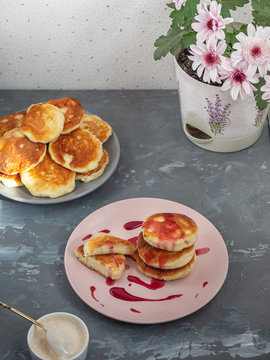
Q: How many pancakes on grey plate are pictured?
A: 9